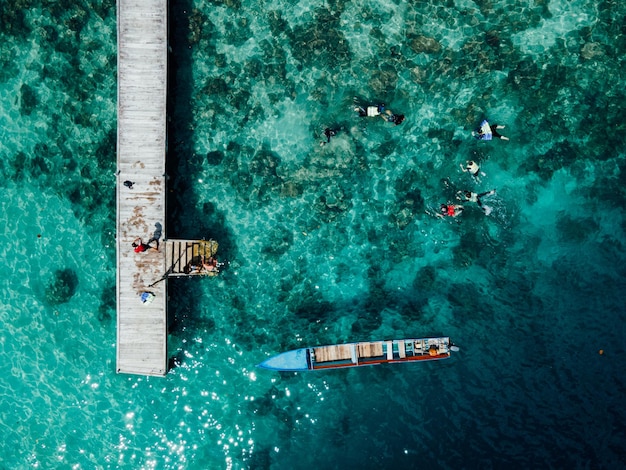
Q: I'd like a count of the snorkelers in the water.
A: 7